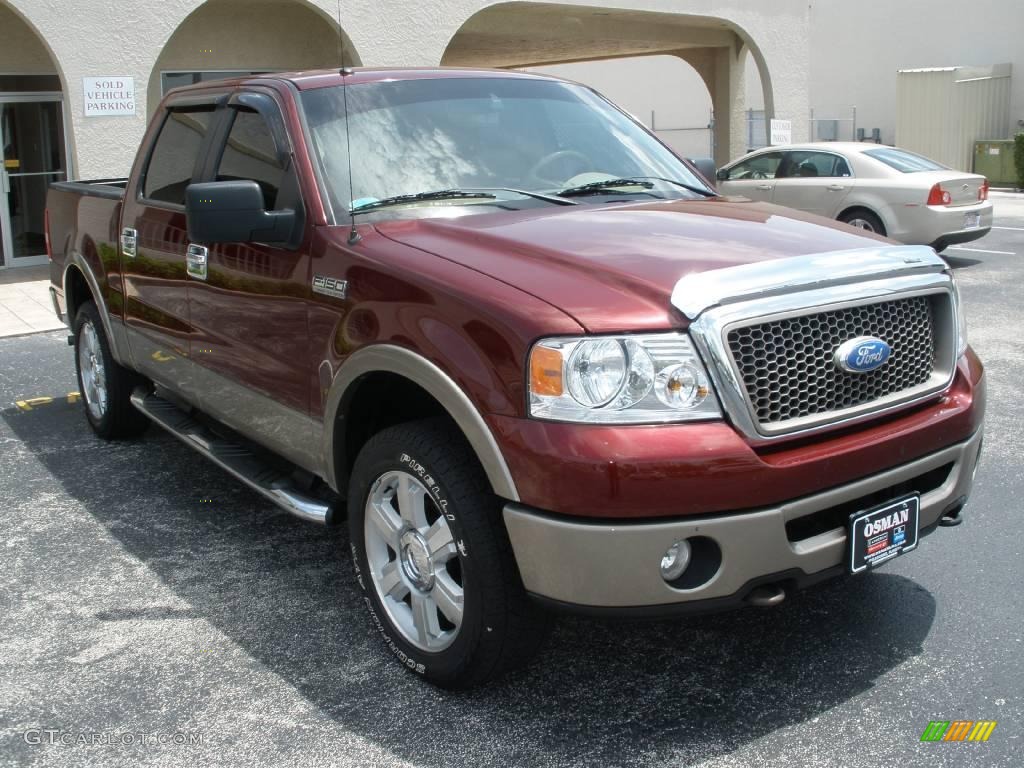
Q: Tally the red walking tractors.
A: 0